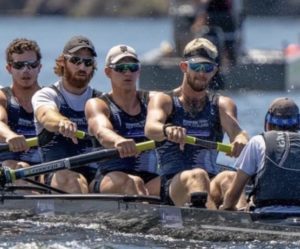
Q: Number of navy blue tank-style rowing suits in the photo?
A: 4